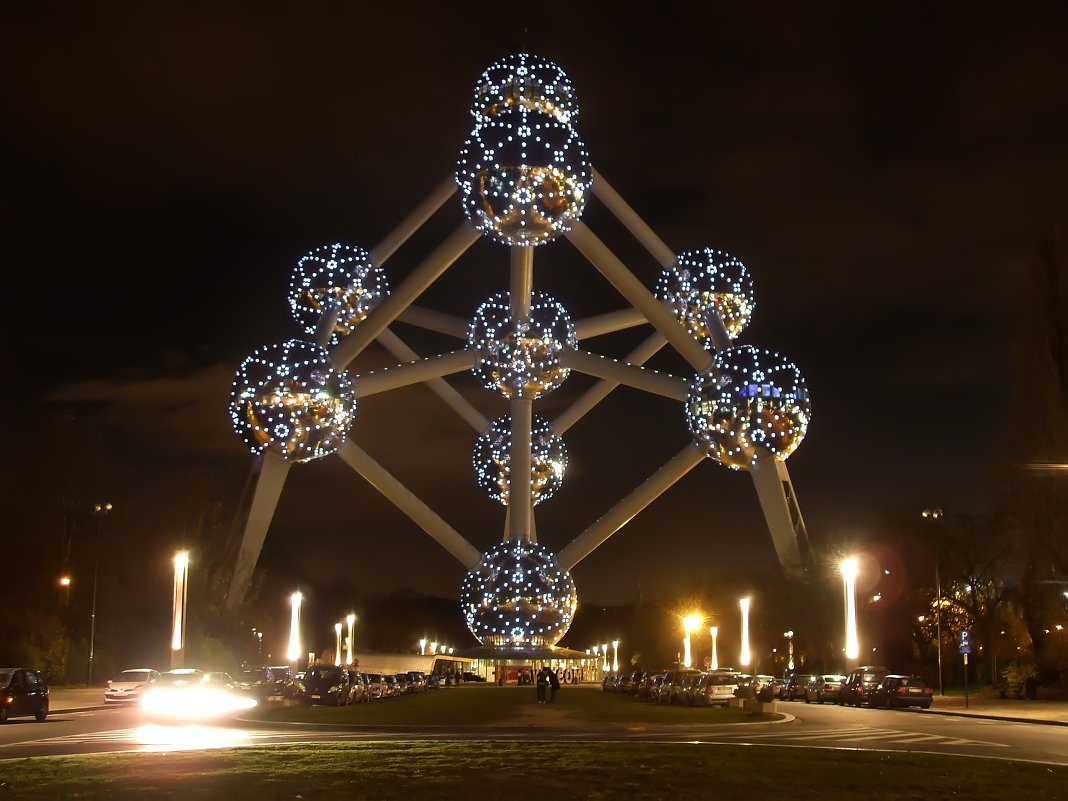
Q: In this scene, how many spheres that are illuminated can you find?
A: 9